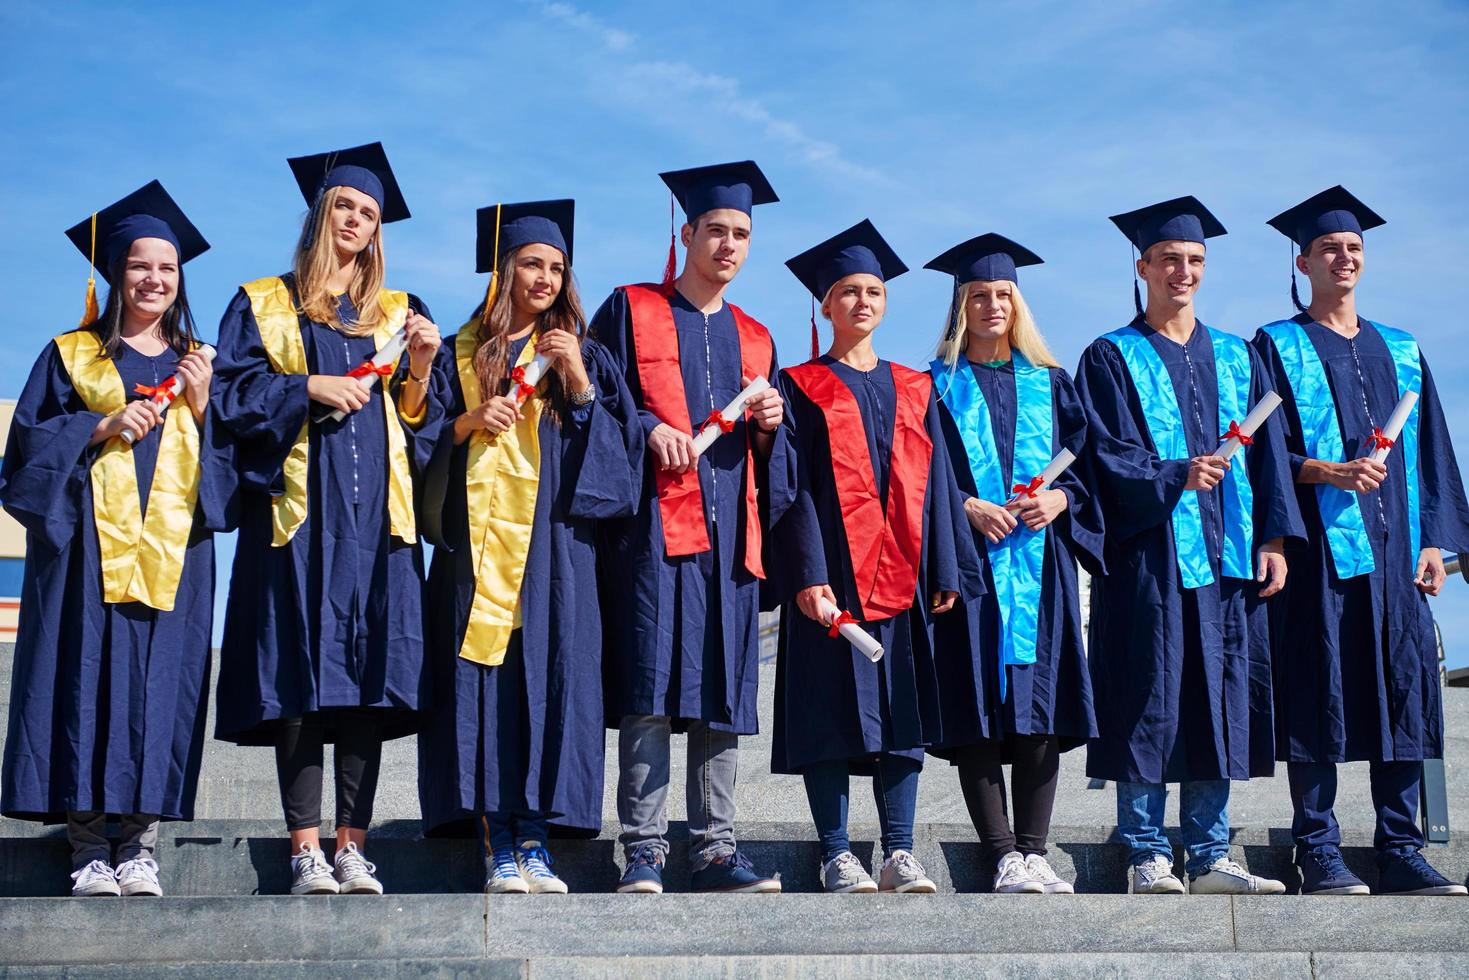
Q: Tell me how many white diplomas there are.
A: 8